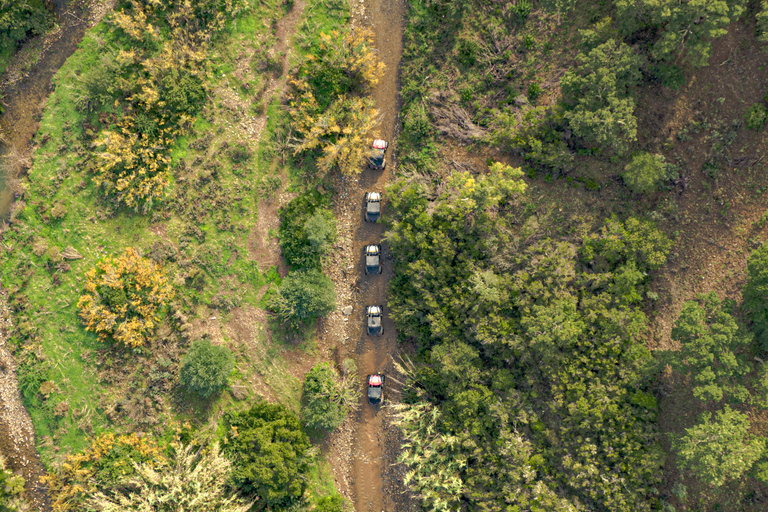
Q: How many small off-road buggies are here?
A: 5